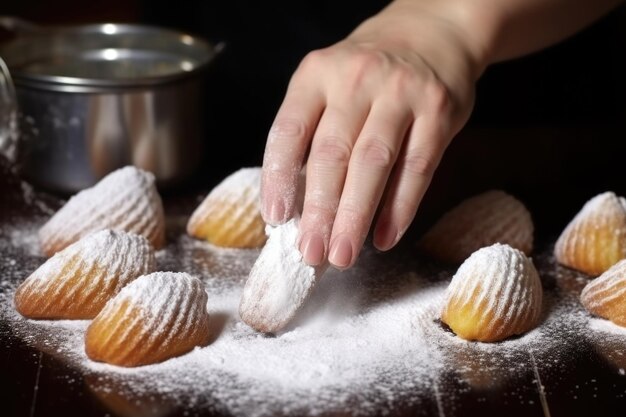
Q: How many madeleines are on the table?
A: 9